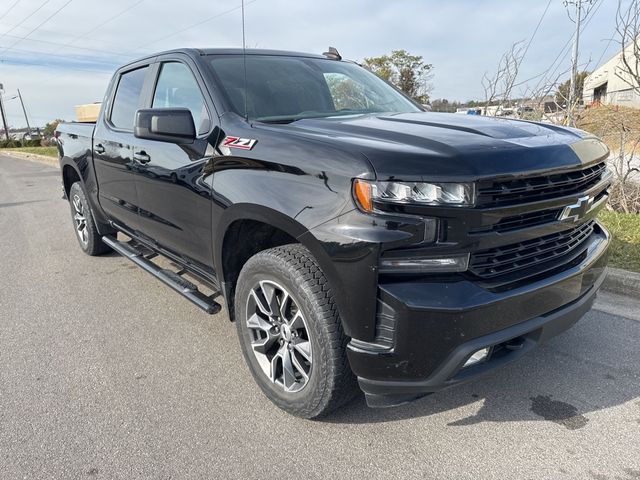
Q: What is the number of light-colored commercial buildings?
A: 1